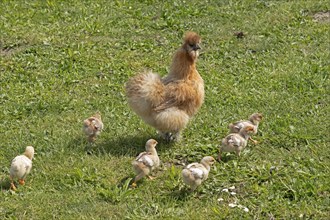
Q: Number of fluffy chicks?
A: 6